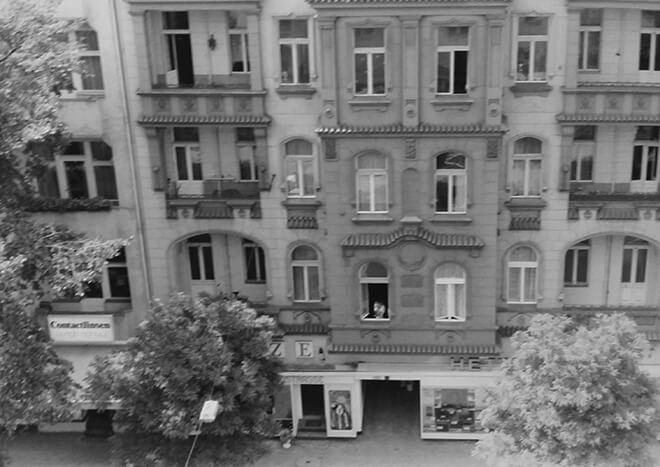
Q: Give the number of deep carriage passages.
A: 1